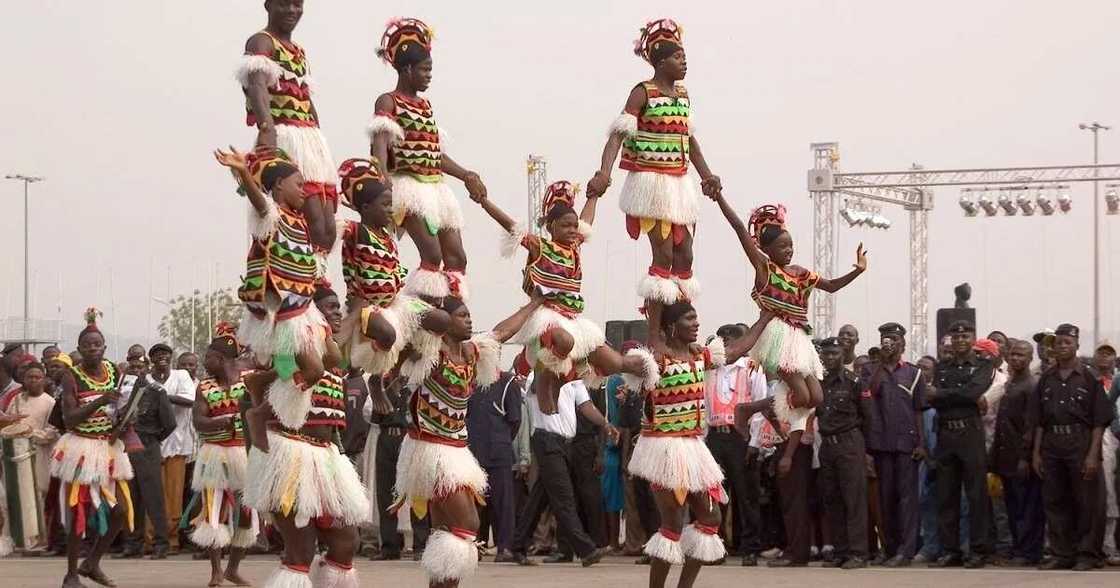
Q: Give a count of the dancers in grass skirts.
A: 12